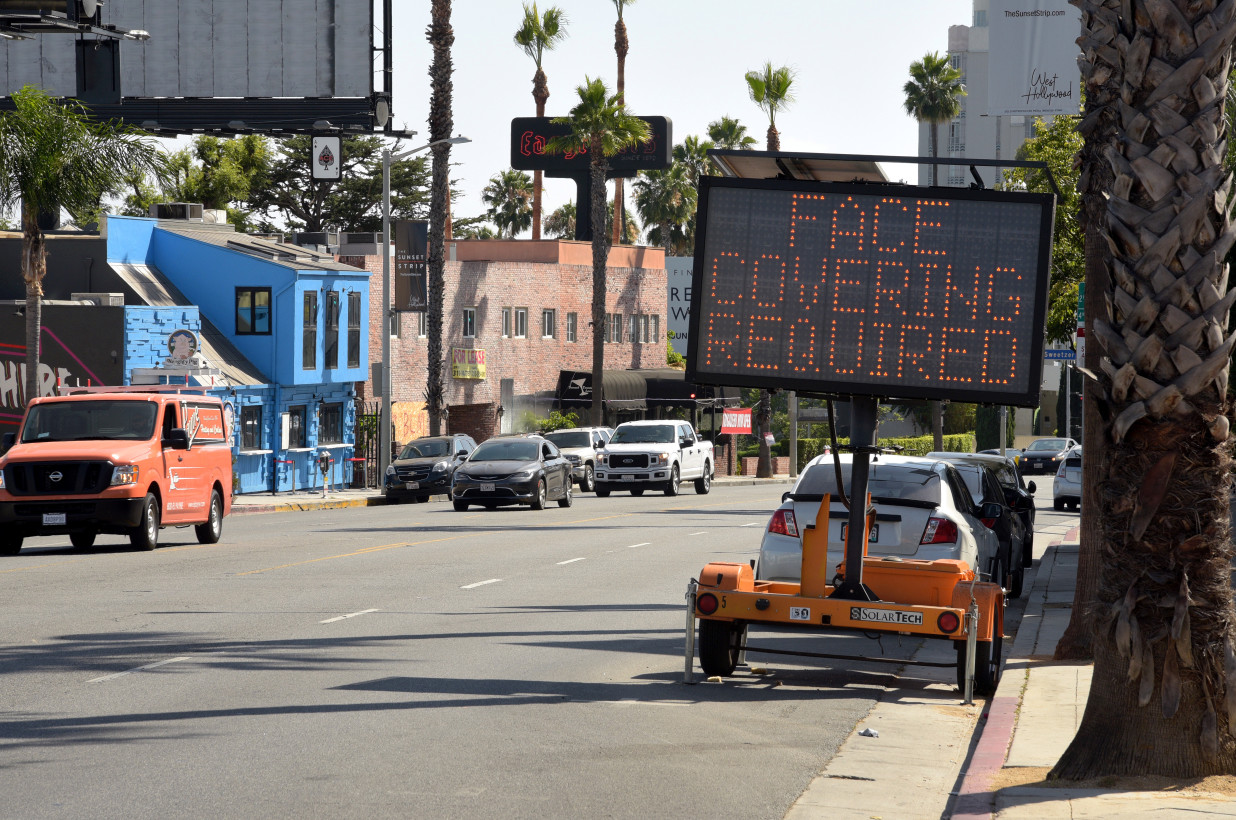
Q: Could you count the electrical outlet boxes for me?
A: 0